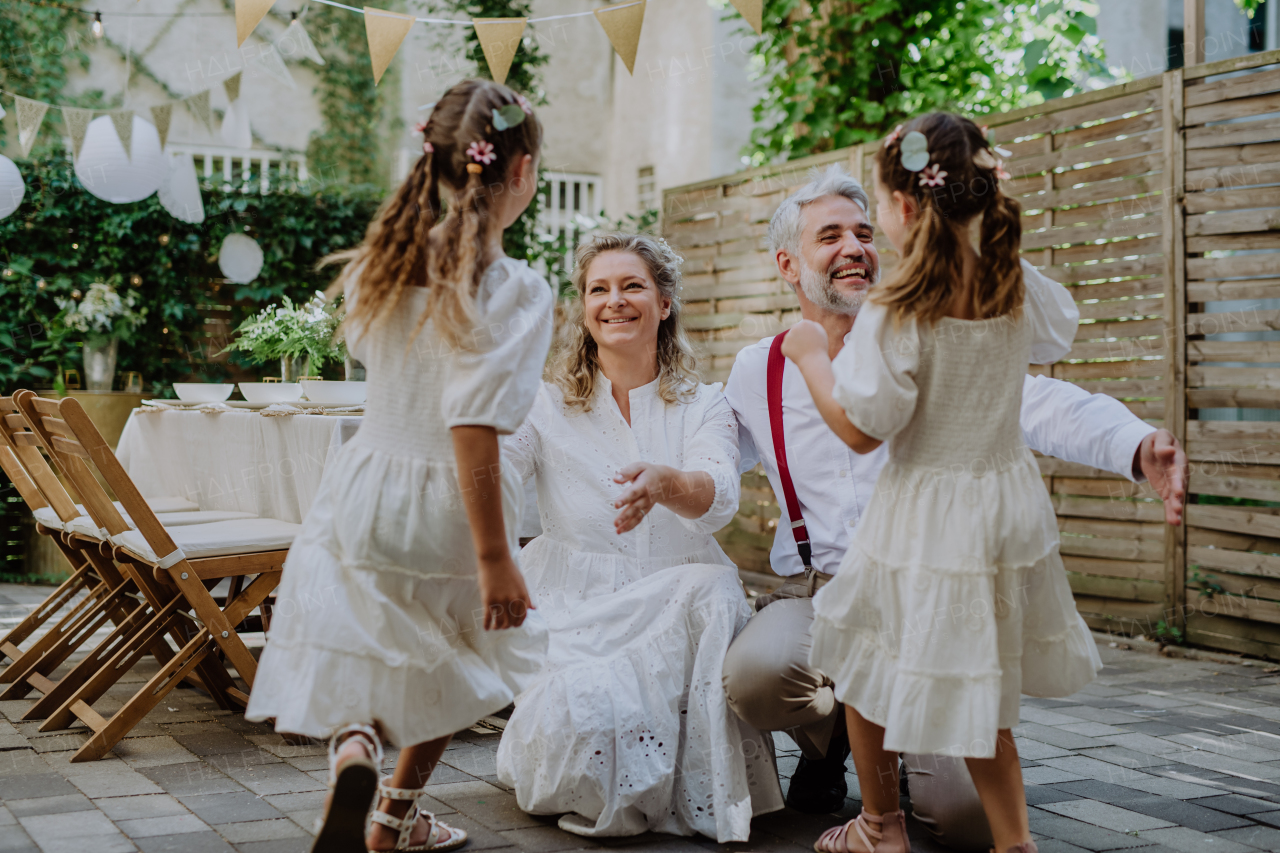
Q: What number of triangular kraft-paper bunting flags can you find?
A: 5